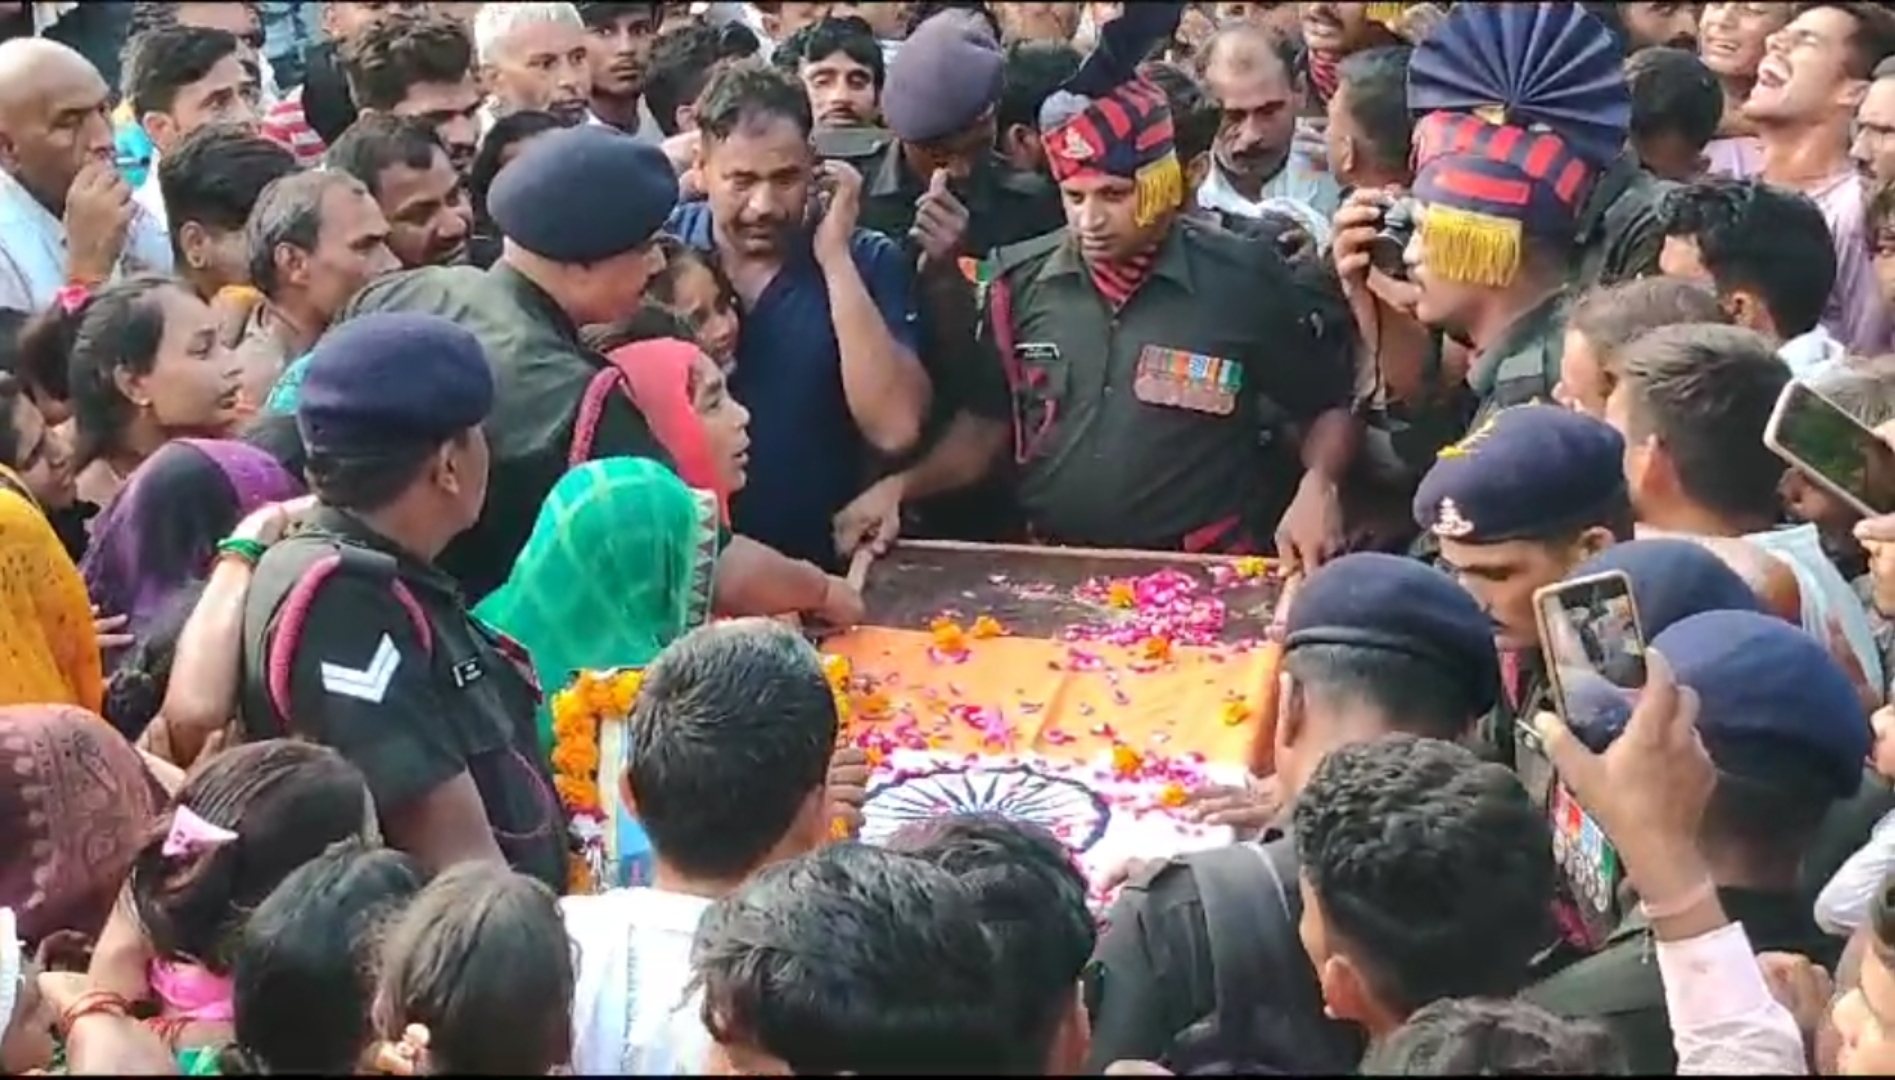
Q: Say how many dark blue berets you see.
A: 7